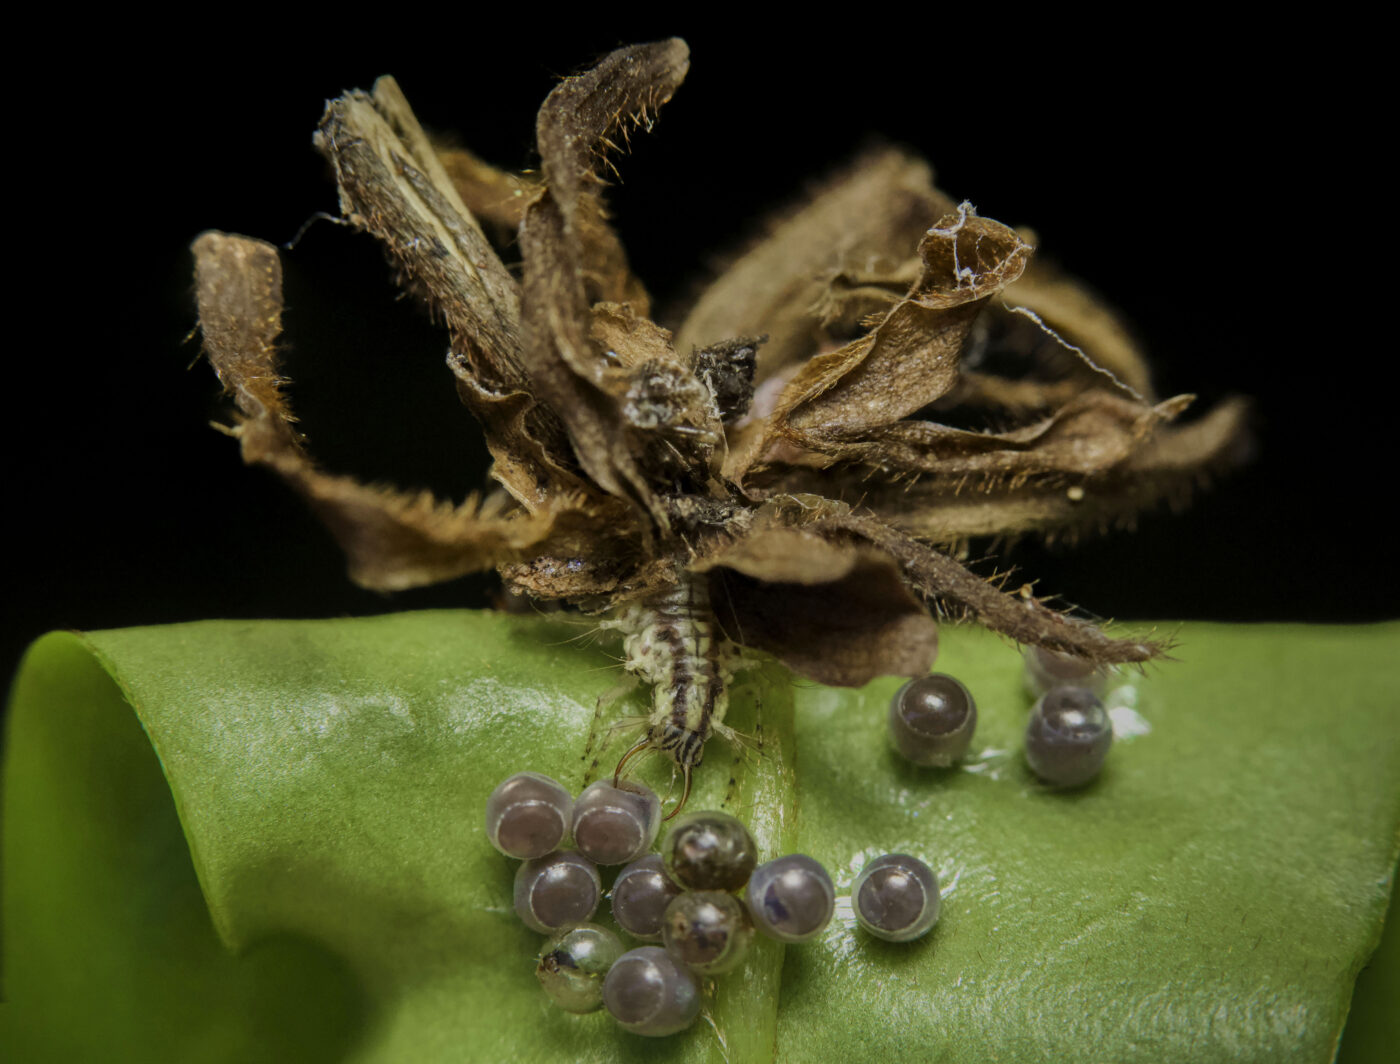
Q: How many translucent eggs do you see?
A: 13